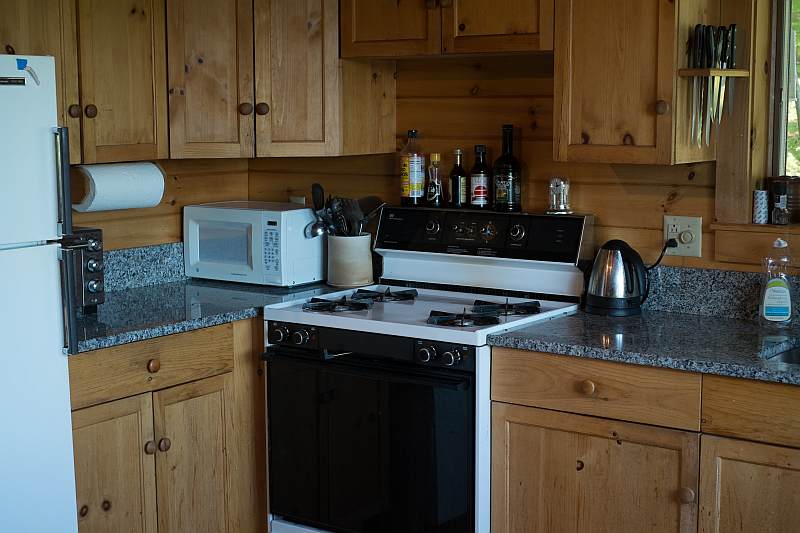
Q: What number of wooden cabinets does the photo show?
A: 11